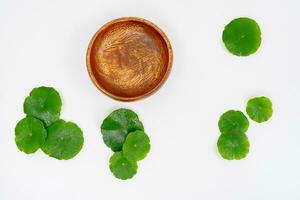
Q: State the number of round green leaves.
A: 10